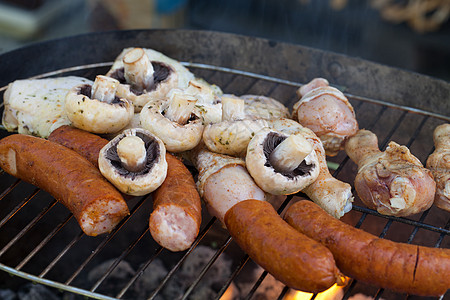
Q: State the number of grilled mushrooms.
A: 7